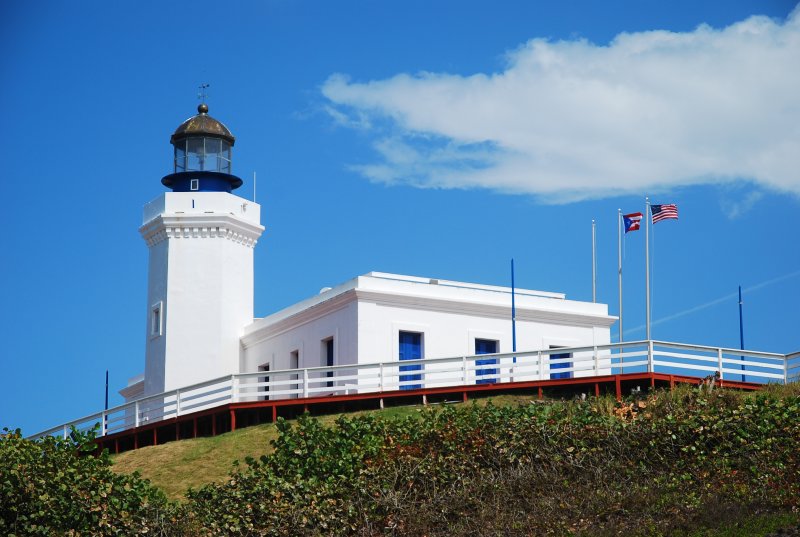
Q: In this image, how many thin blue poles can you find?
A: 3